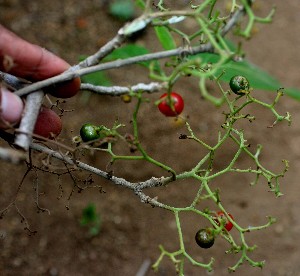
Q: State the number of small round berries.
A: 5